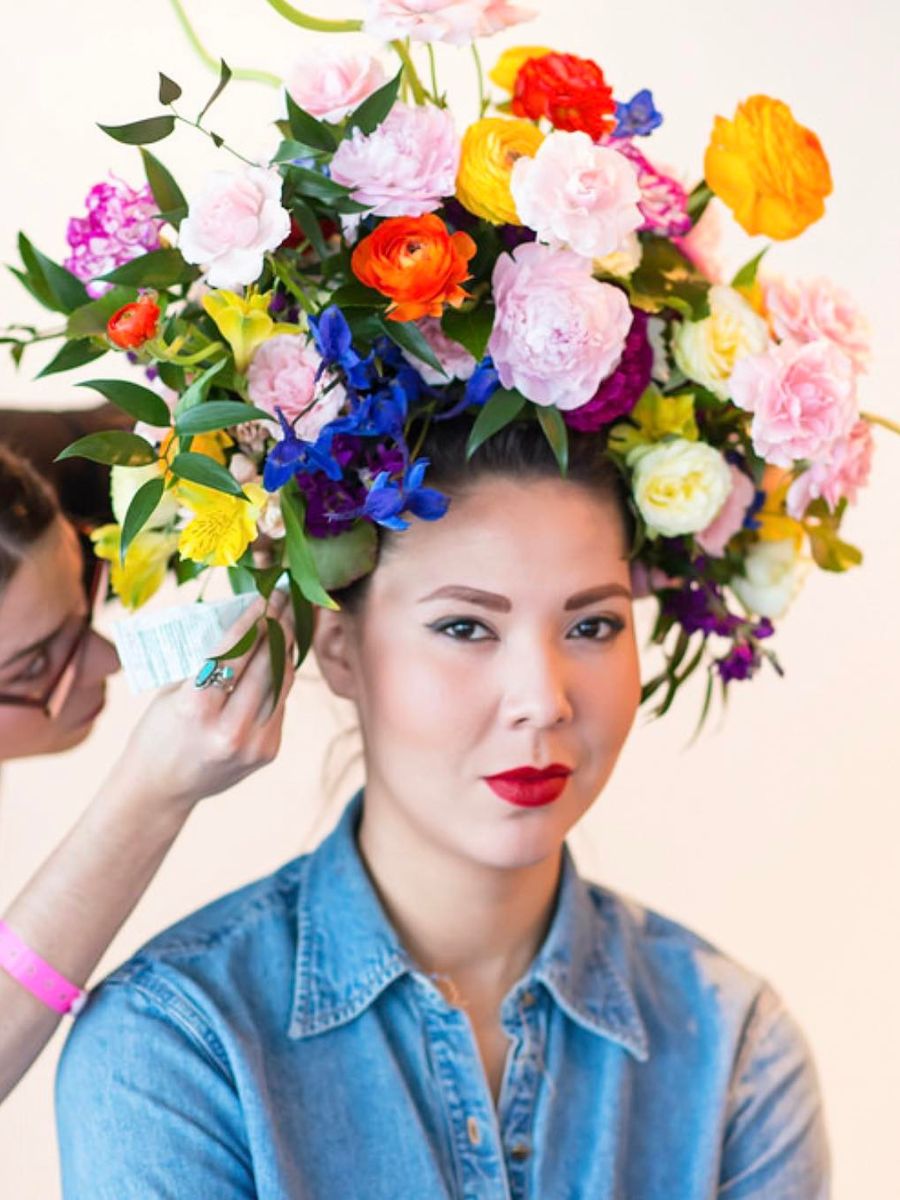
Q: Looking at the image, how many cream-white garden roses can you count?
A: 3